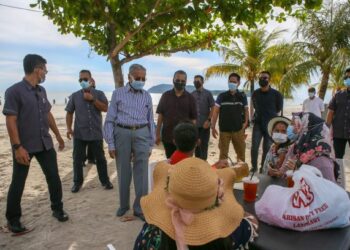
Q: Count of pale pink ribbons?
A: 1